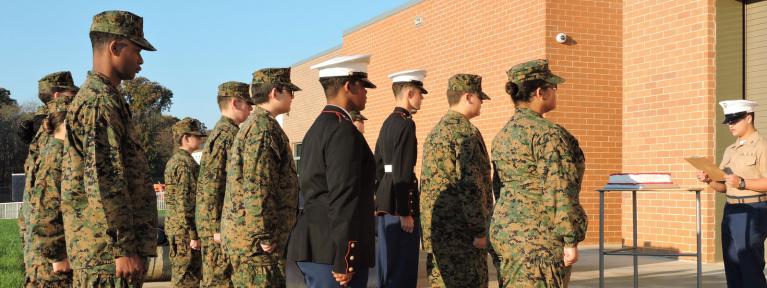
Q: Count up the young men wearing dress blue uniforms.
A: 2